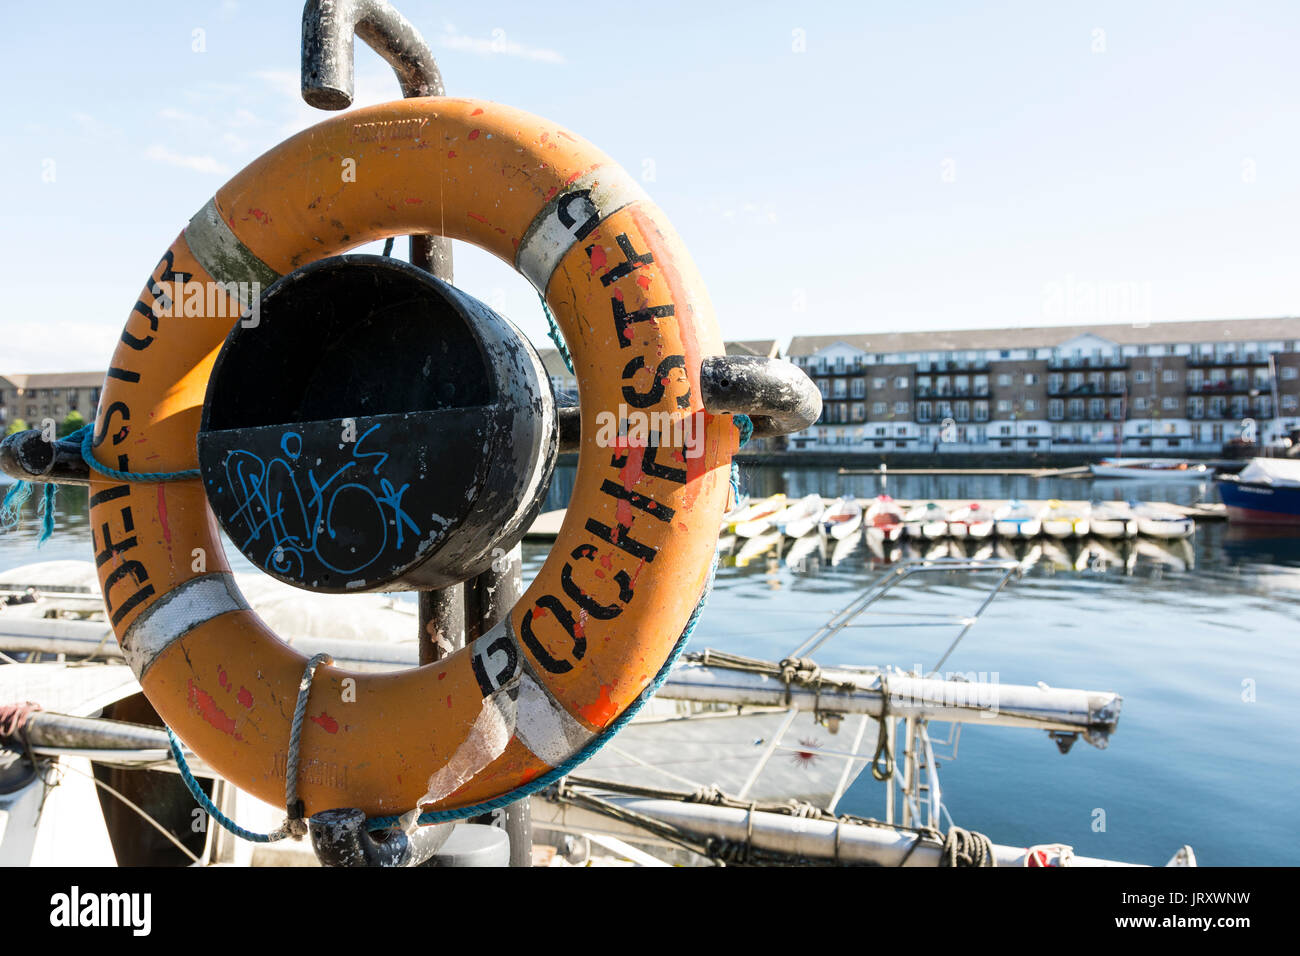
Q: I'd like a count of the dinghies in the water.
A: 11